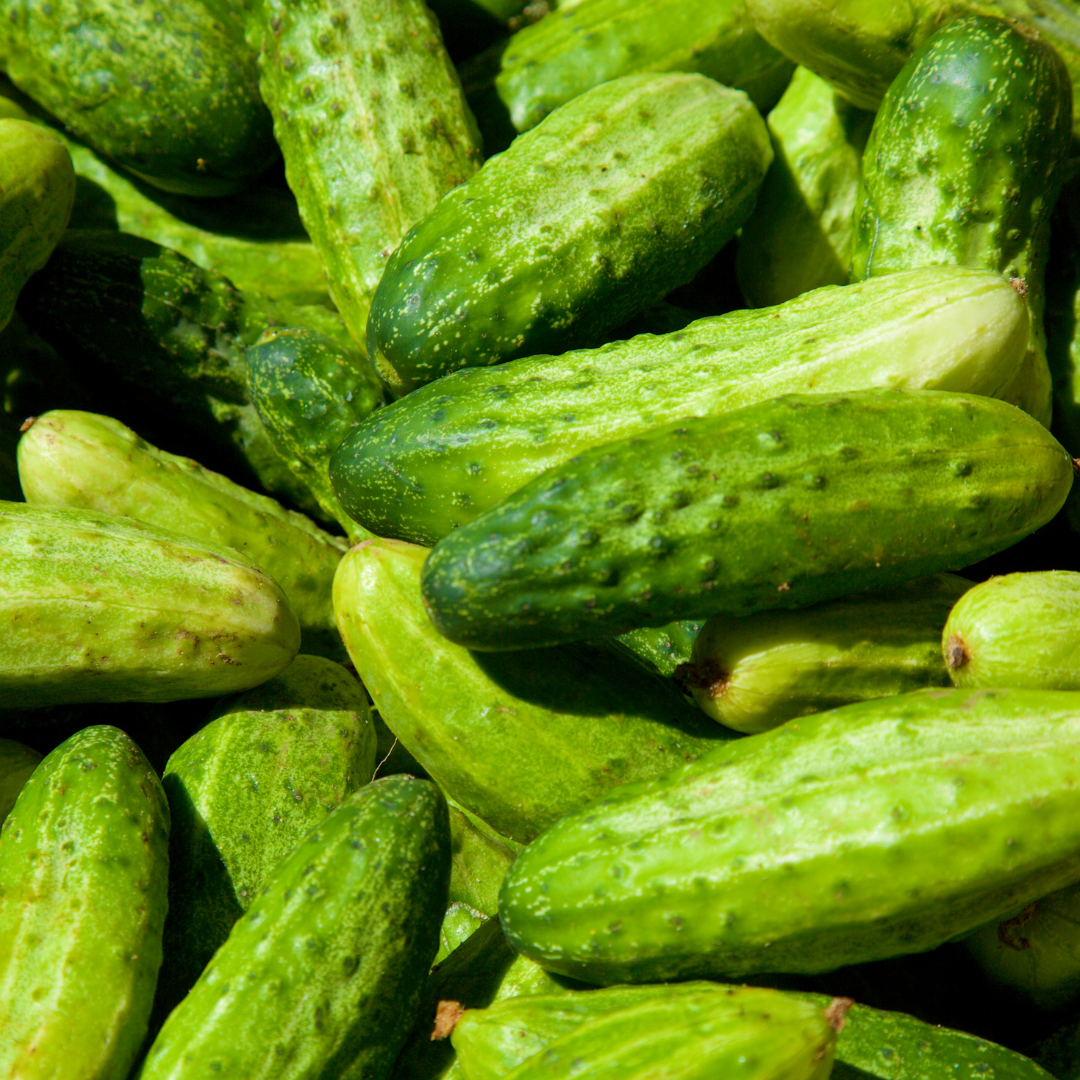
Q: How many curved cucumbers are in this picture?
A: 1